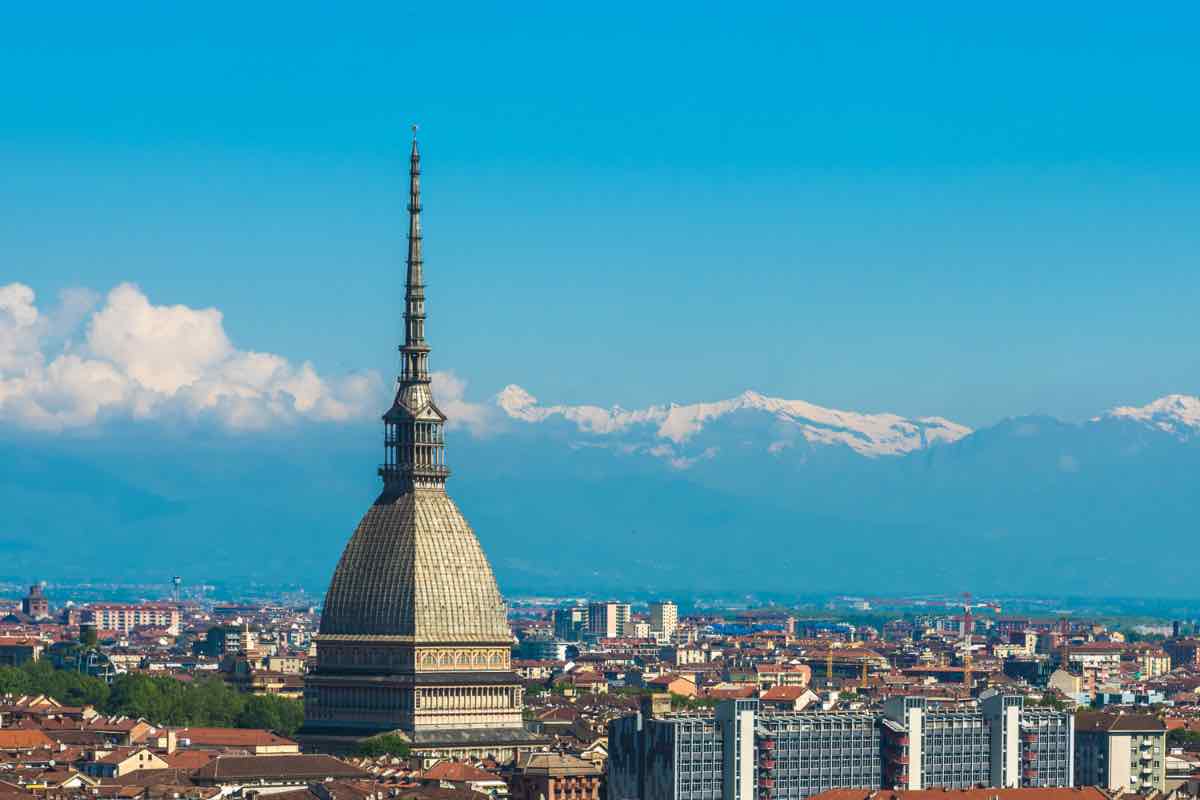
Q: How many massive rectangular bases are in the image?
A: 1